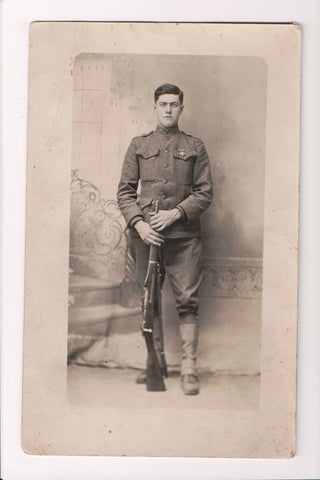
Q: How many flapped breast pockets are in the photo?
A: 2